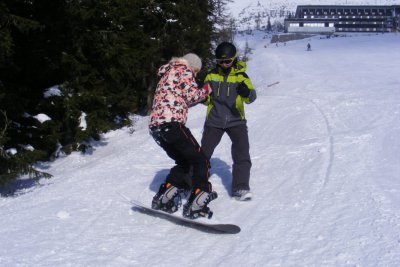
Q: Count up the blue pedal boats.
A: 0